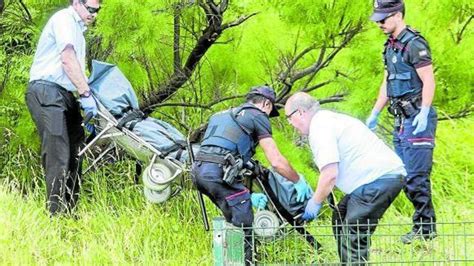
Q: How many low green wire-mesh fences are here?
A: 1